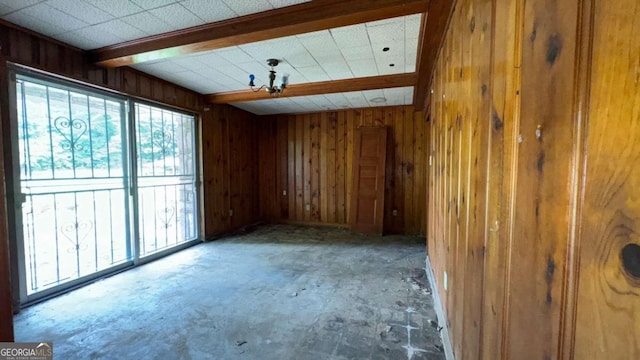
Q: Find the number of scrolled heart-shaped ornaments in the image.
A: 4